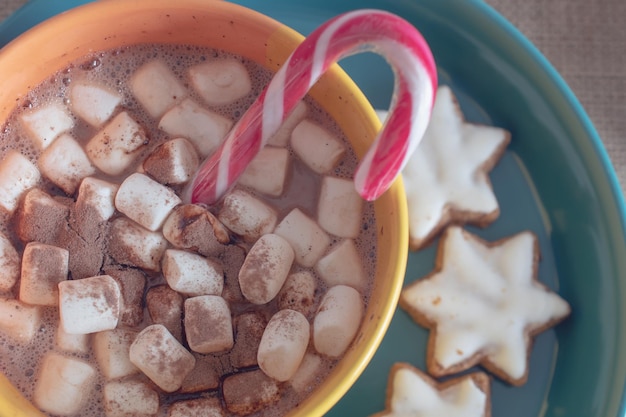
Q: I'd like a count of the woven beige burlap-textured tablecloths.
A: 1